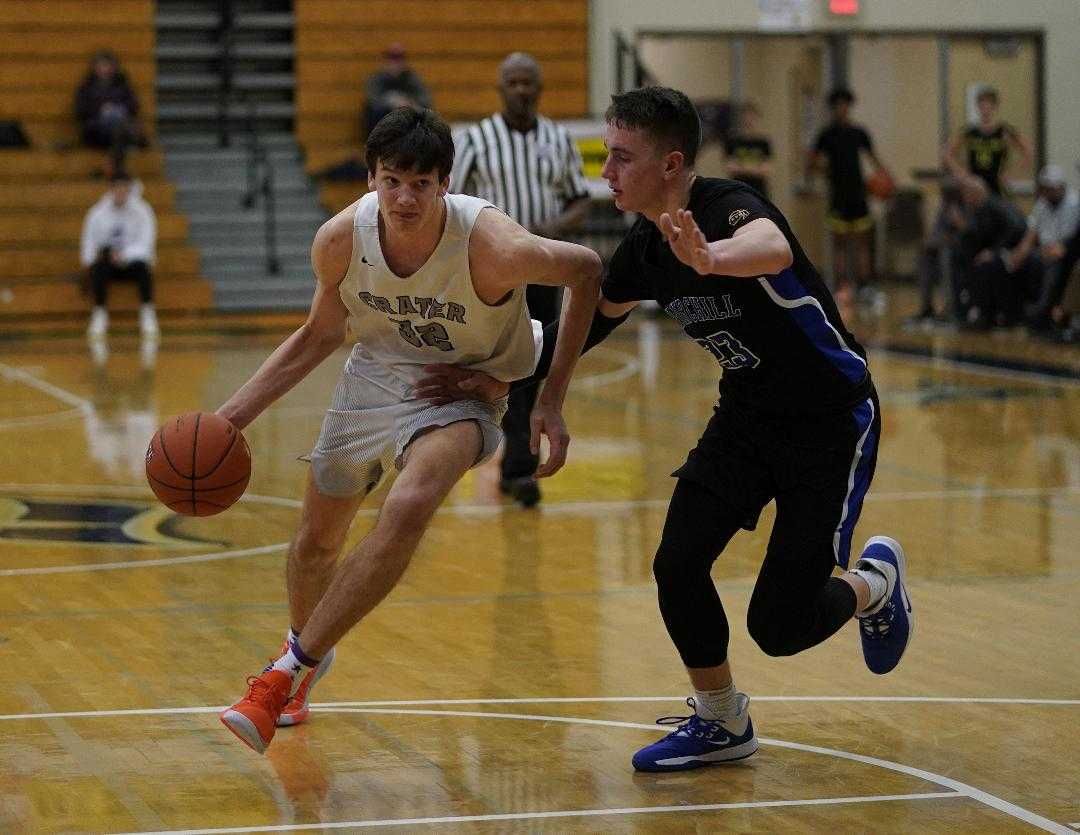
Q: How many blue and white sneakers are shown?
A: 2